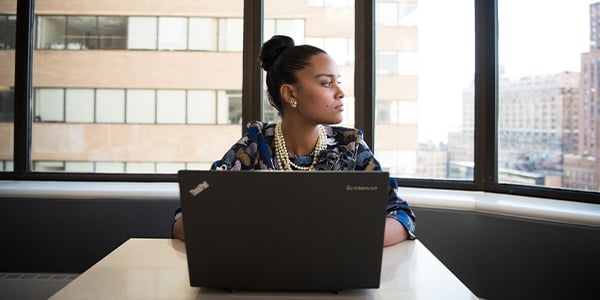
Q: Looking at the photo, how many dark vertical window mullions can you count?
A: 4